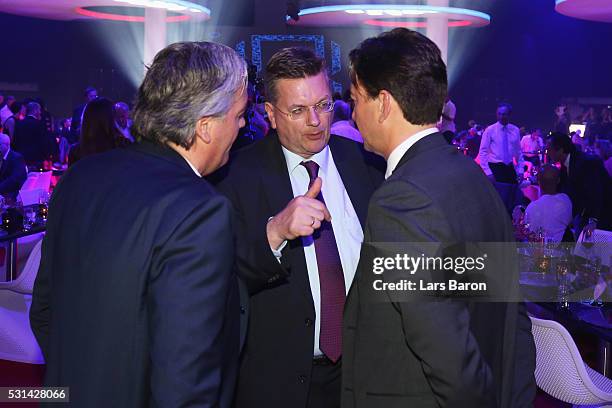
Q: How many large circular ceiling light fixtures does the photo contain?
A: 3